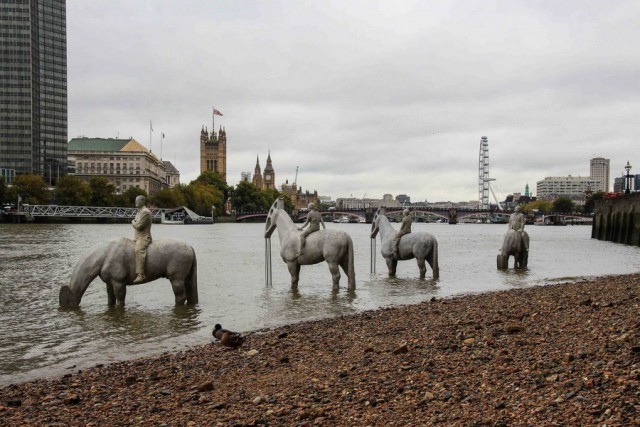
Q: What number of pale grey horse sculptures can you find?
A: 4